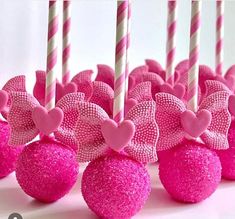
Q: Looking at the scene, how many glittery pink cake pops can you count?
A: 5